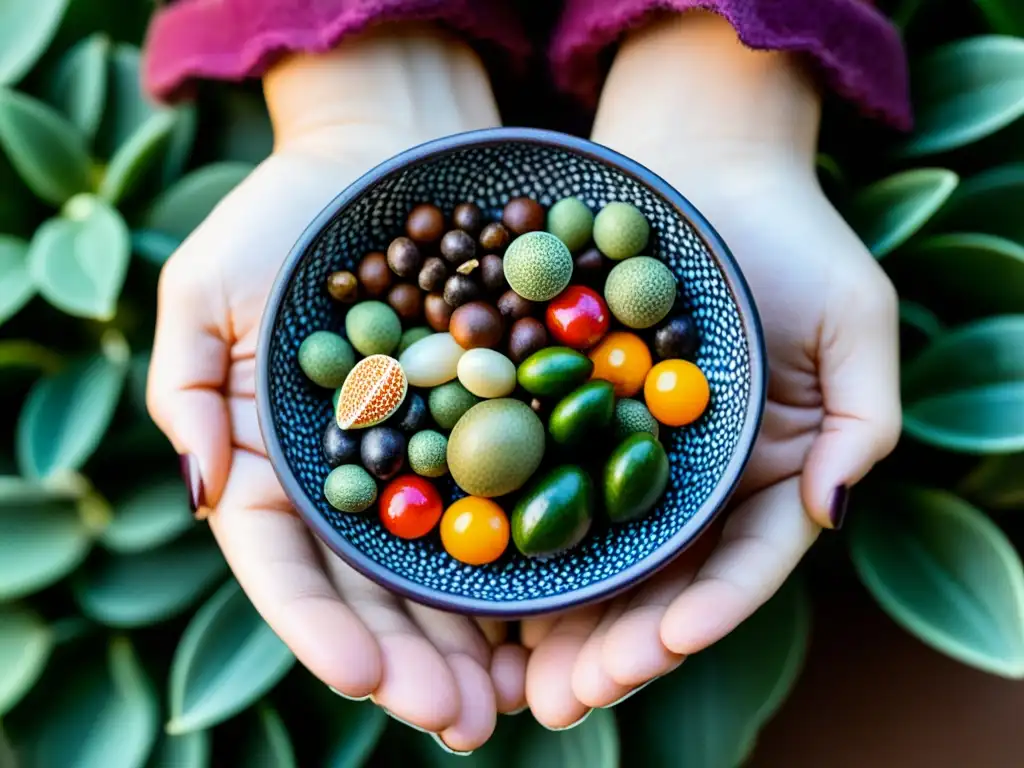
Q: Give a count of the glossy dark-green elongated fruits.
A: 4